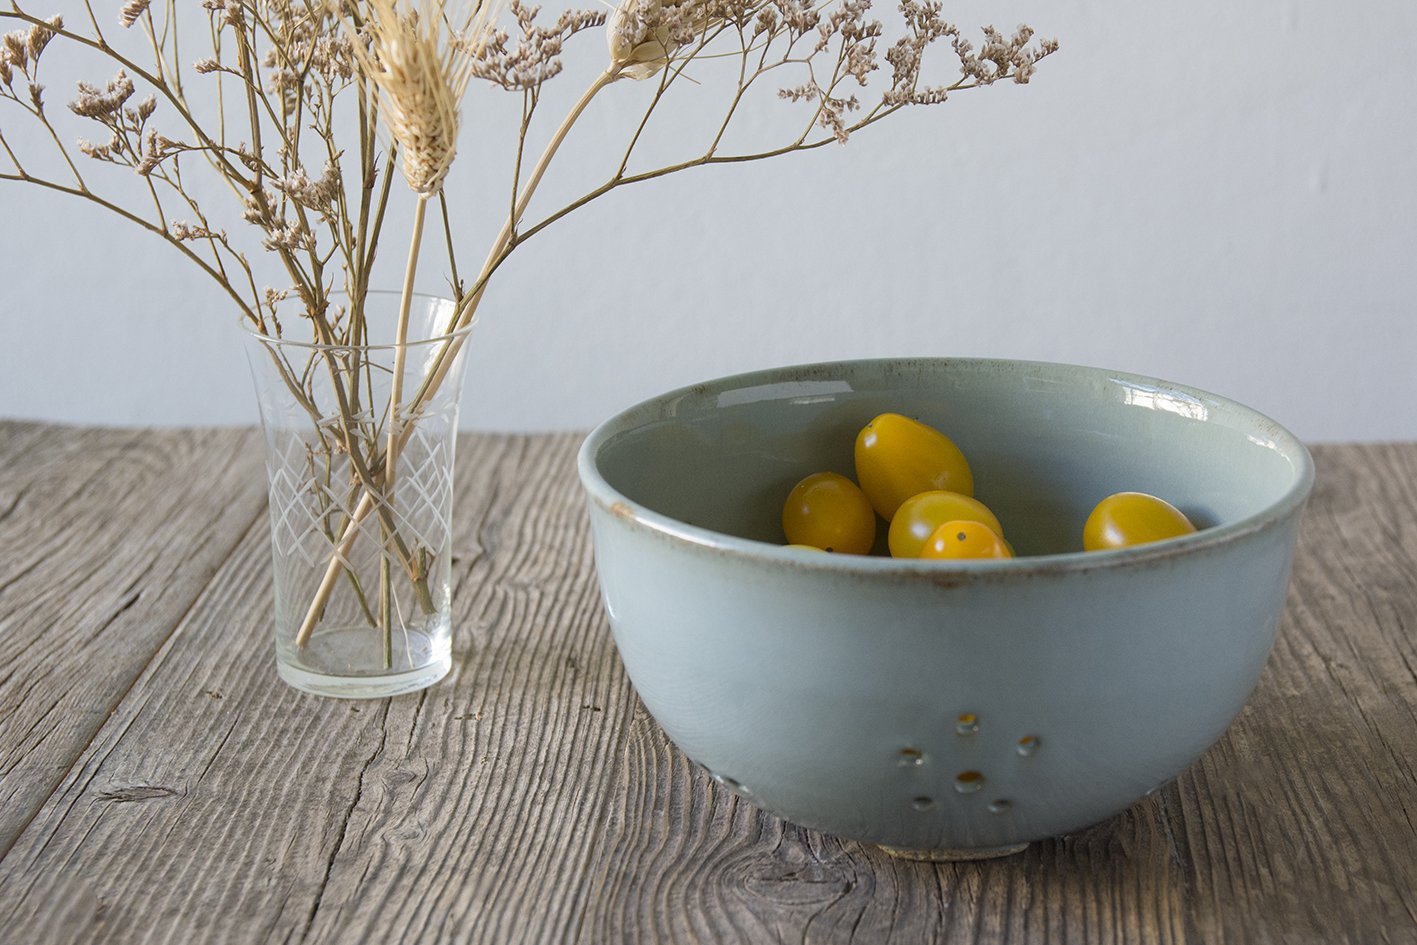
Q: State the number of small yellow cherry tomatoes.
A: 6